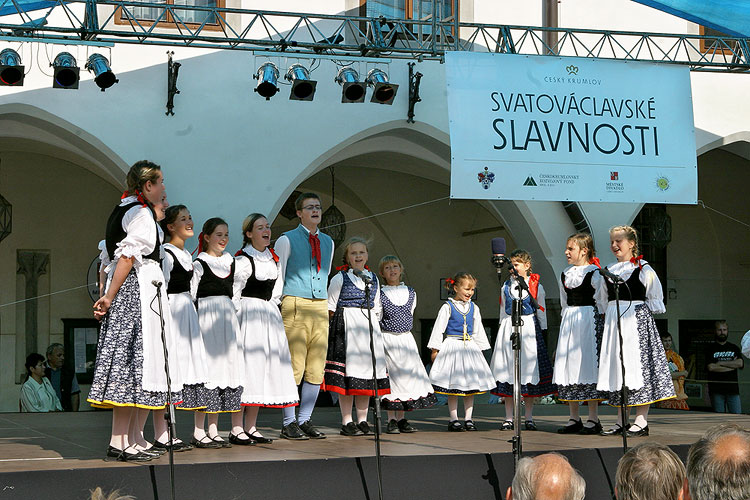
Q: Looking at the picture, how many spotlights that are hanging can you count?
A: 7